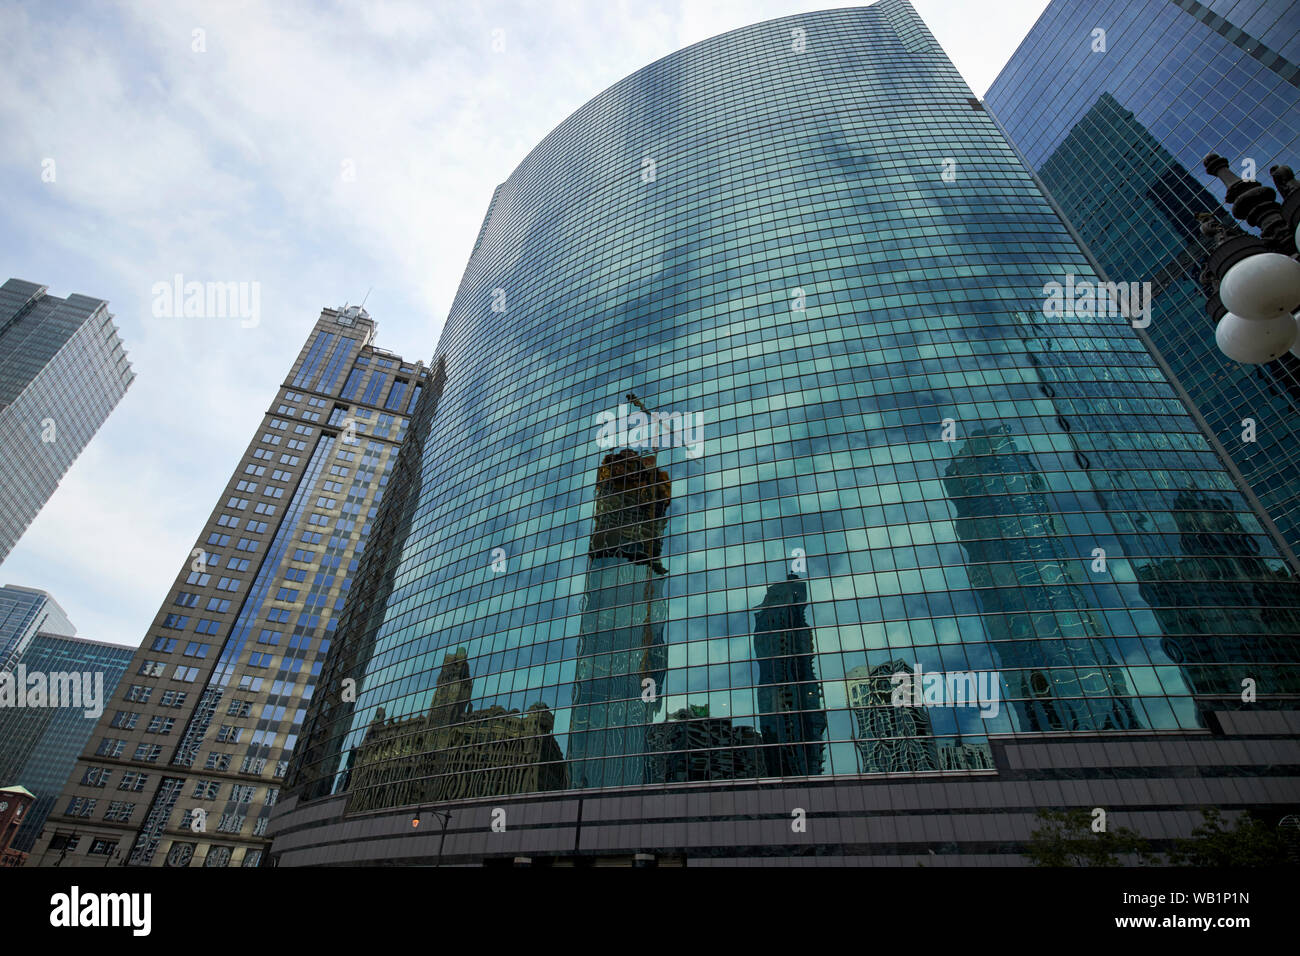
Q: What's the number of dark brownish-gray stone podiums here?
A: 1